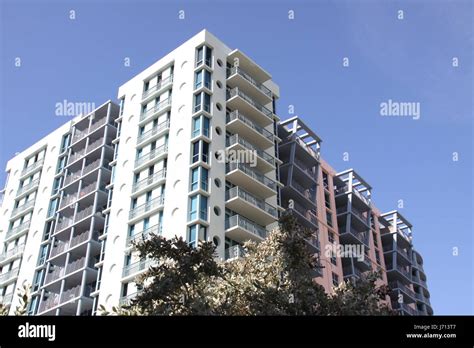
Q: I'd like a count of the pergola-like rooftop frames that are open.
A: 3